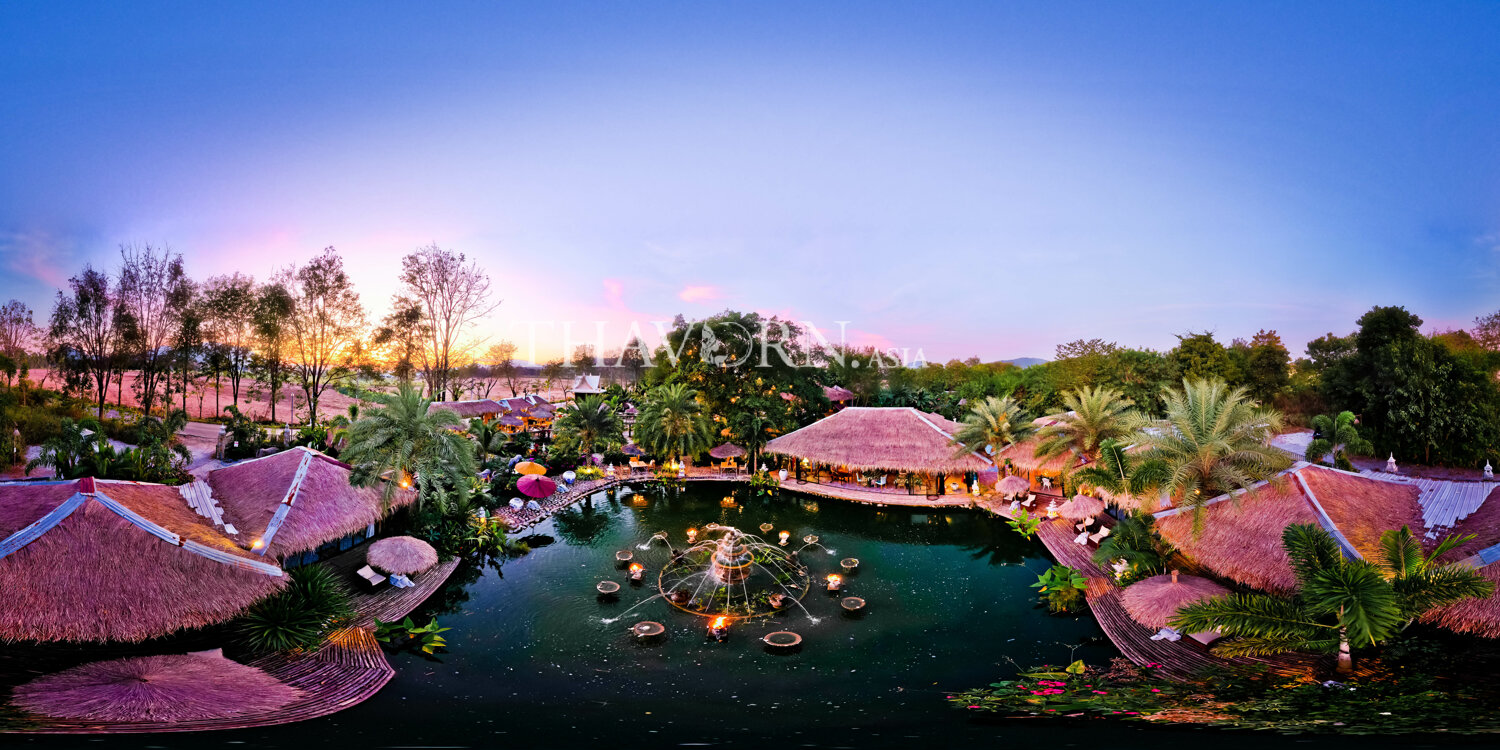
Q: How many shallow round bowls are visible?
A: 10